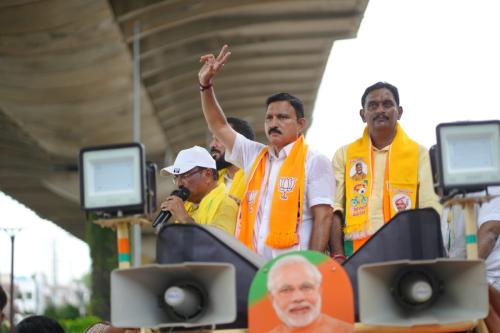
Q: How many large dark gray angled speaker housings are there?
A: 2